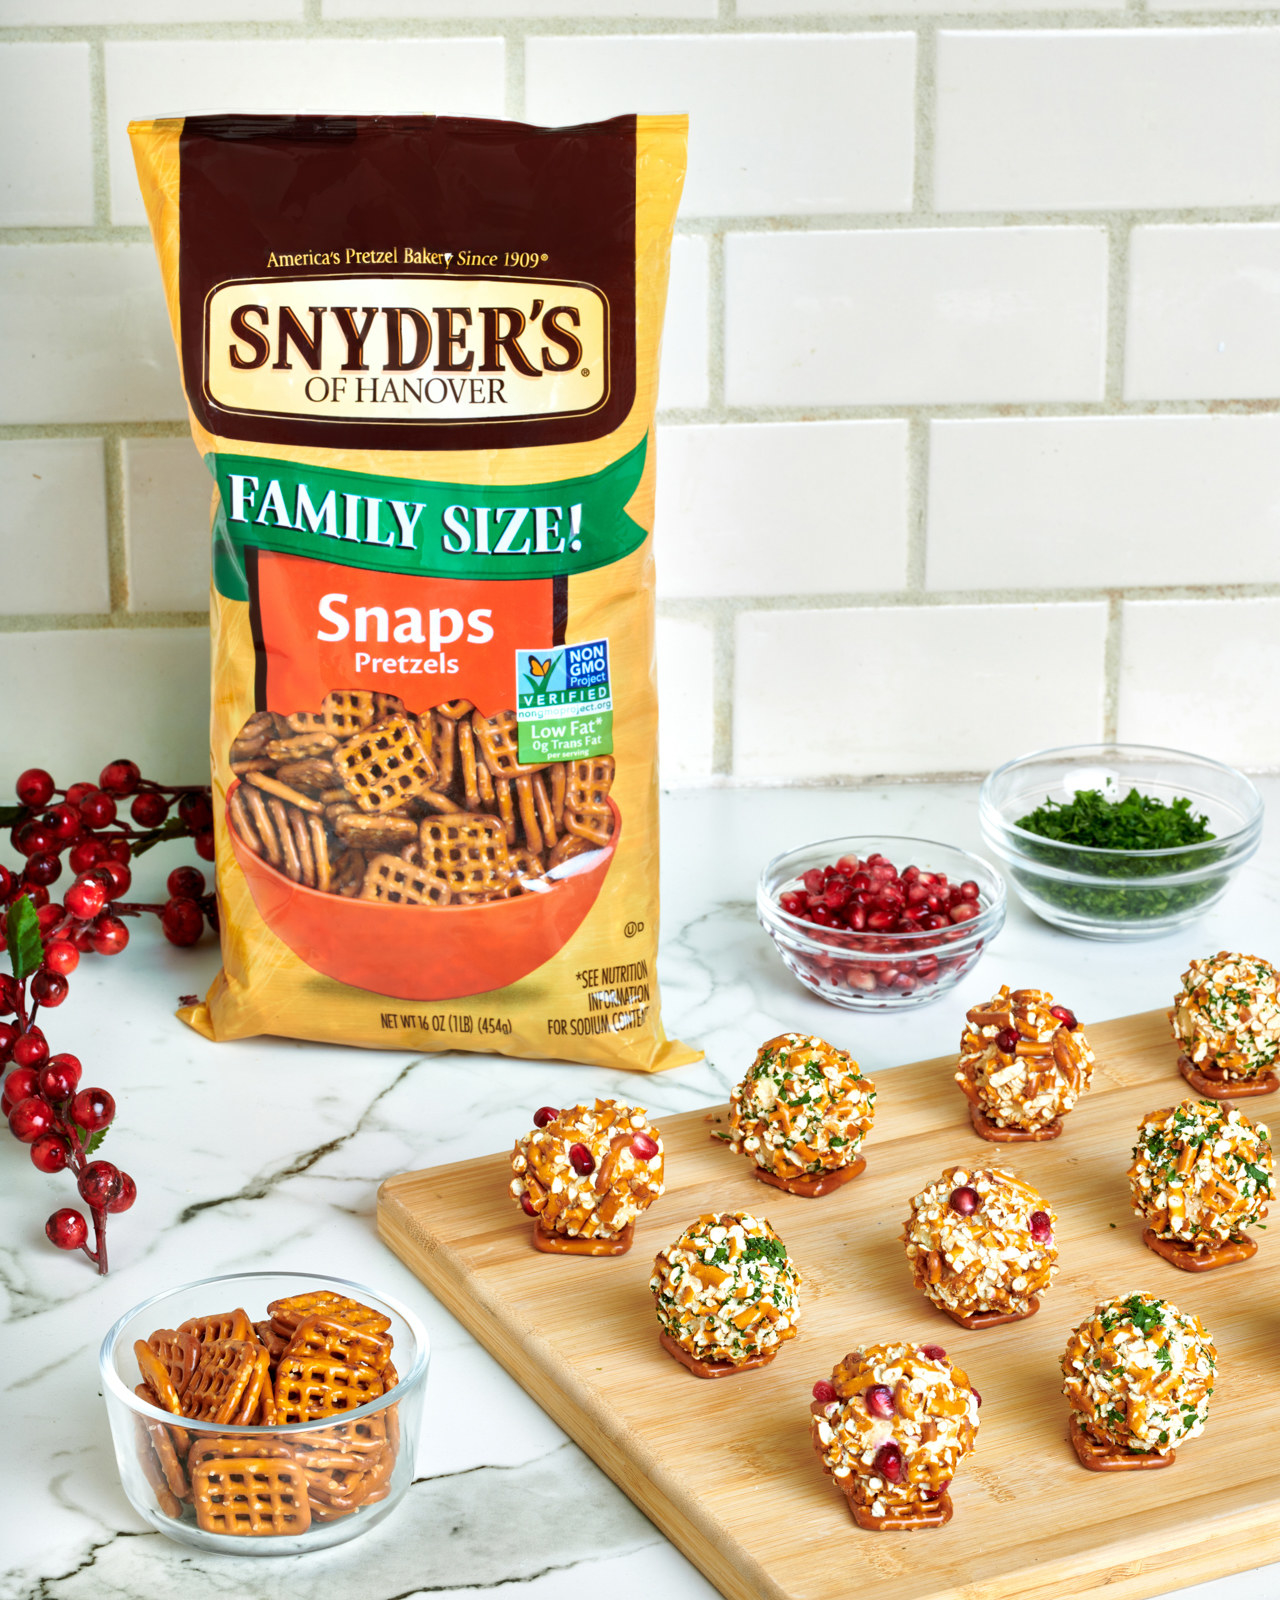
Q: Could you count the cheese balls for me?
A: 9